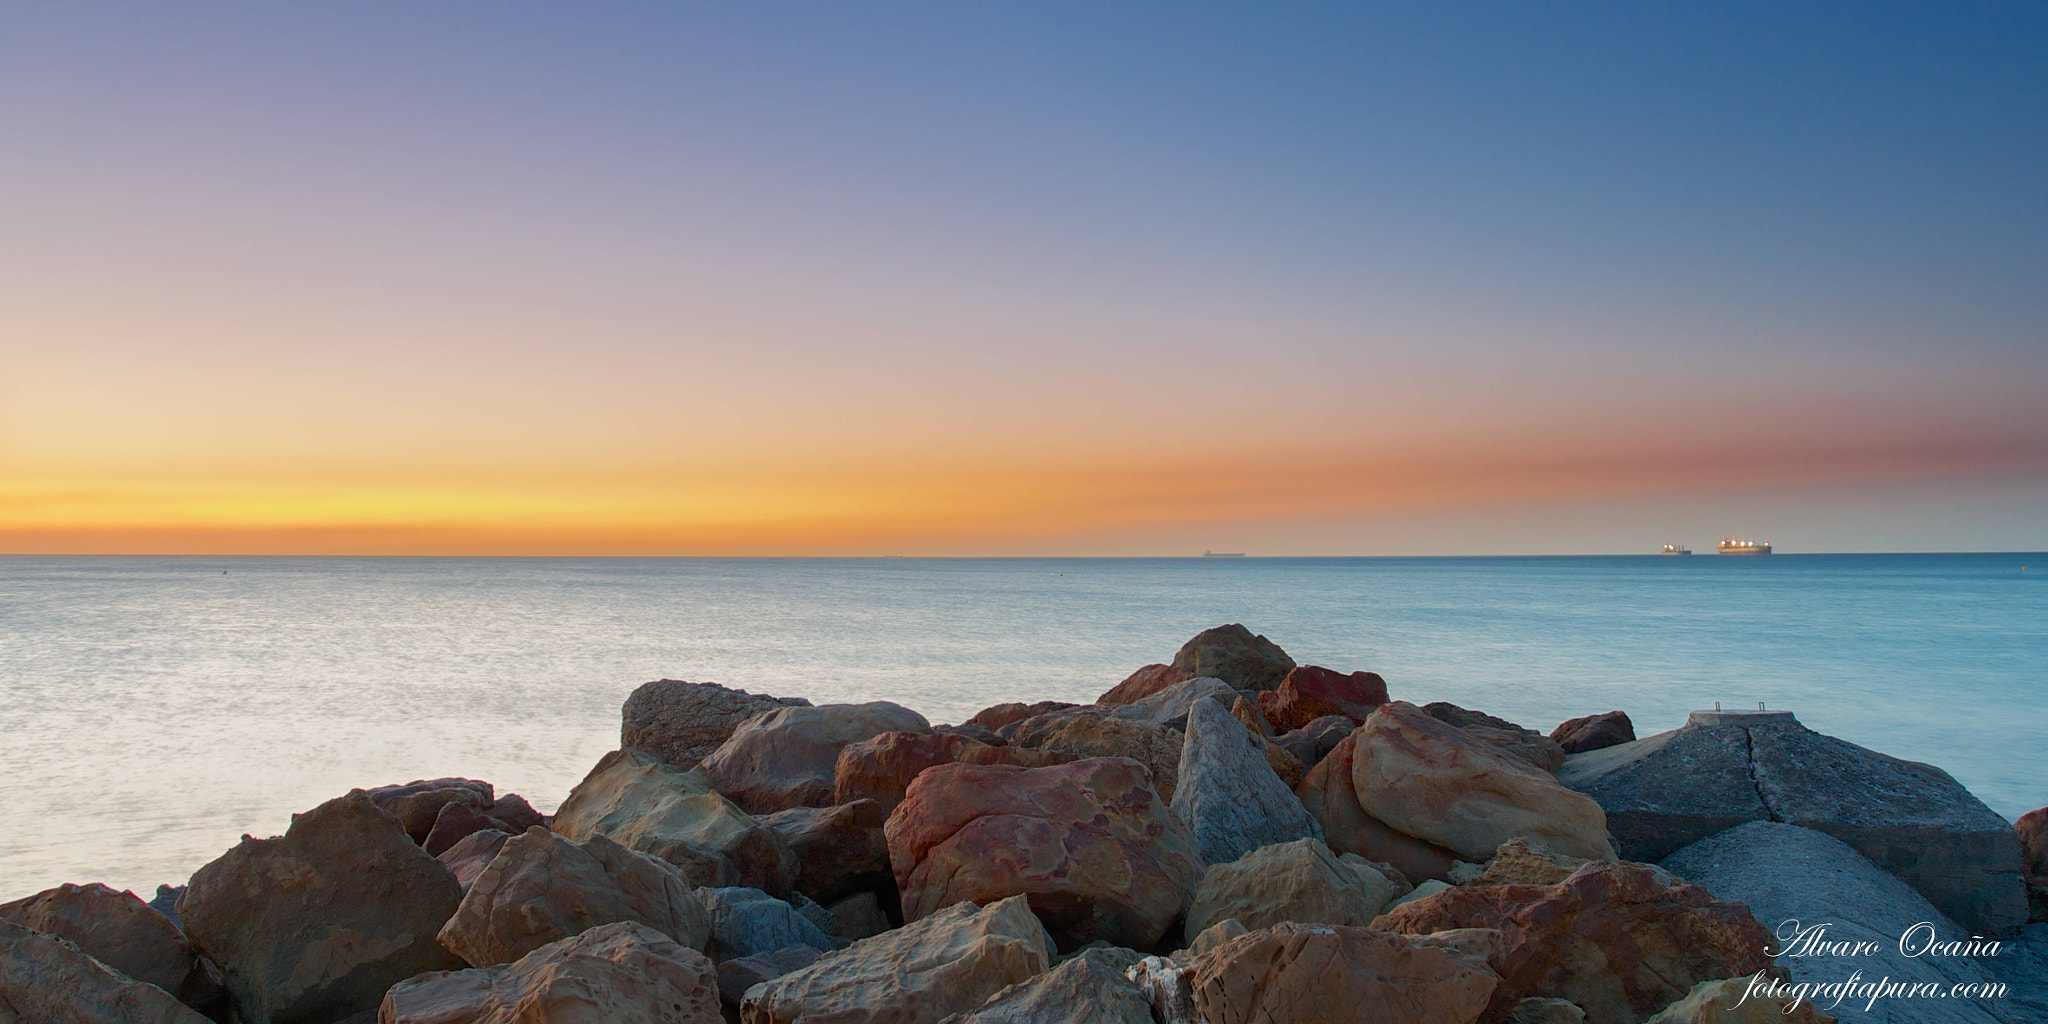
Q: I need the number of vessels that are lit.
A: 2